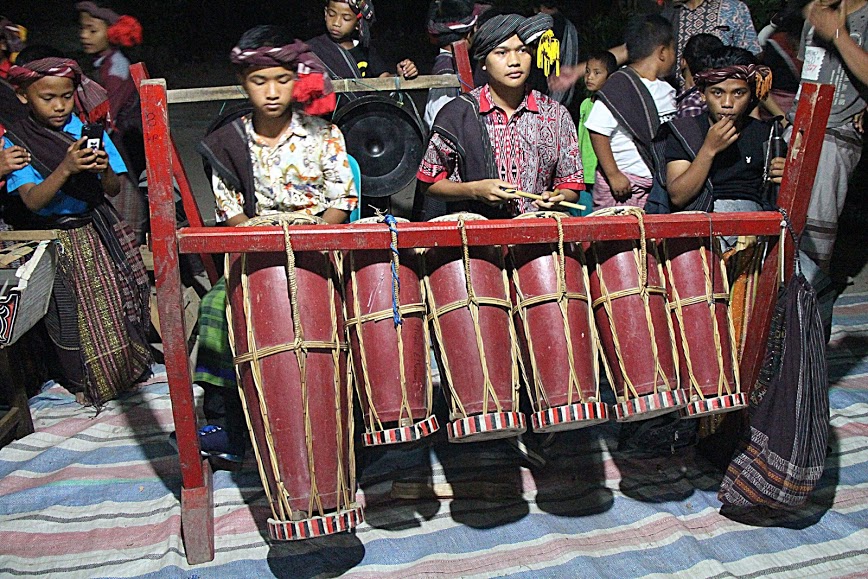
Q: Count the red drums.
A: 6